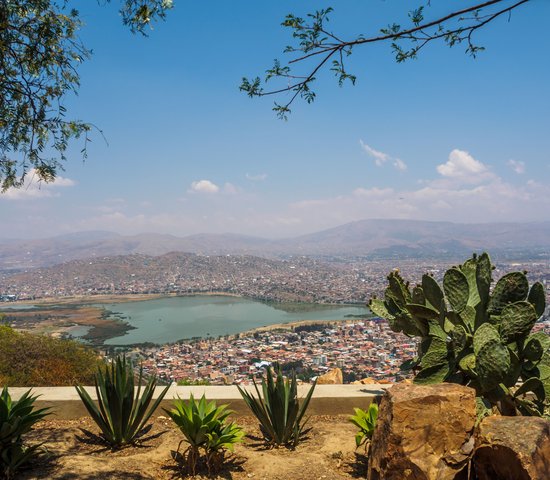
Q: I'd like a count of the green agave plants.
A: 5